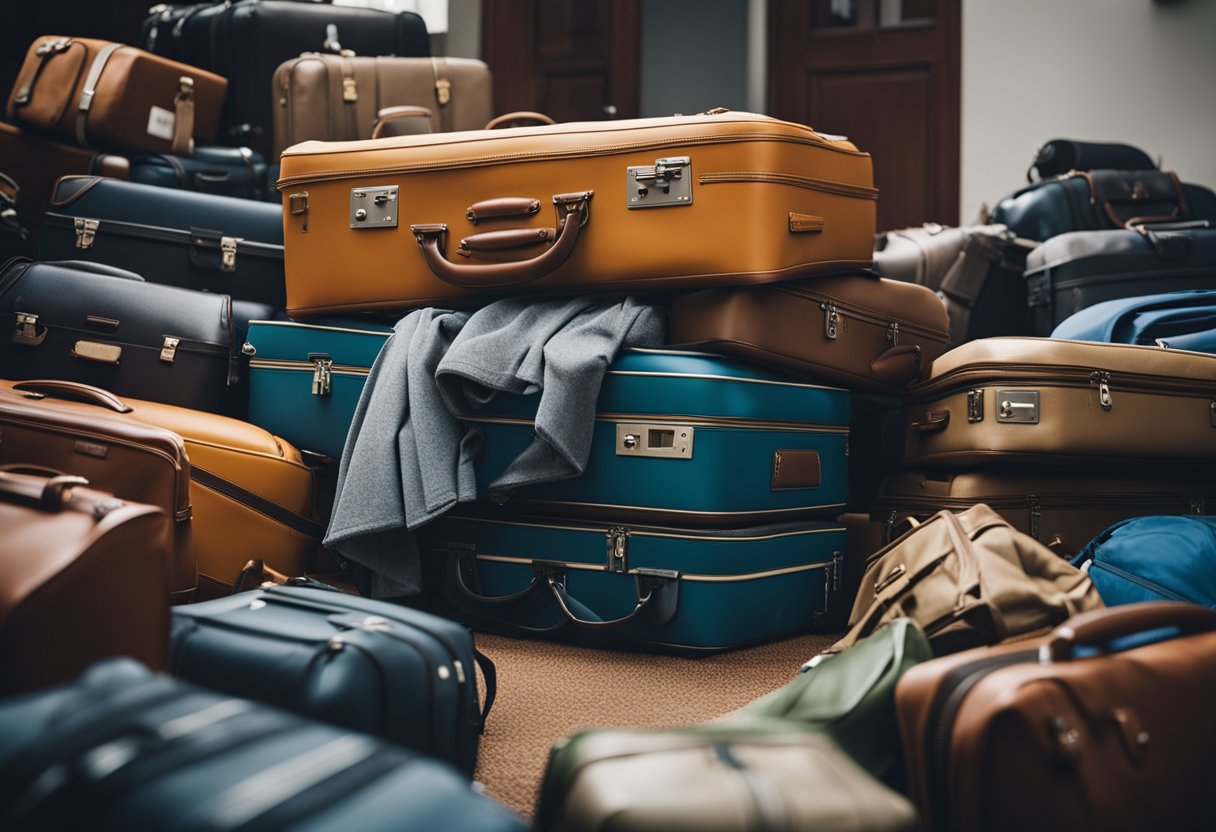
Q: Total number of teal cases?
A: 3